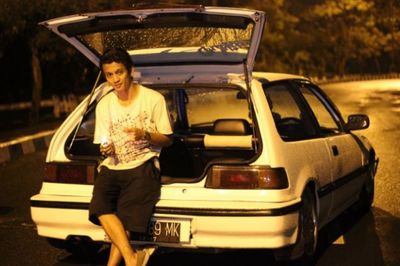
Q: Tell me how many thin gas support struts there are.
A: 2